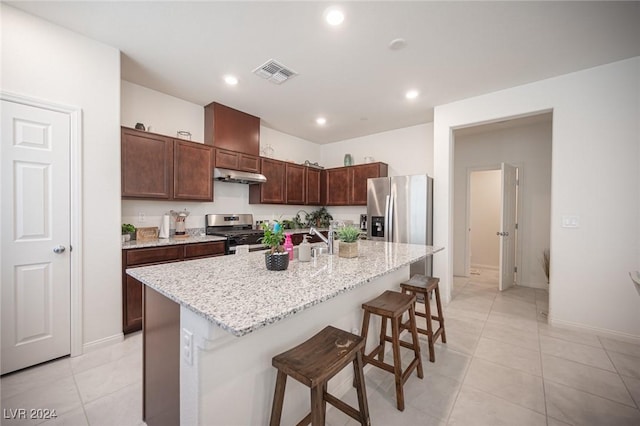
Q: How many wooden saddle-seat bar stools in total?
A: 3